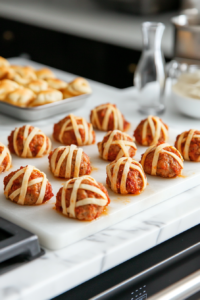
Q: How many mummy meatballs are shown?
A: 12